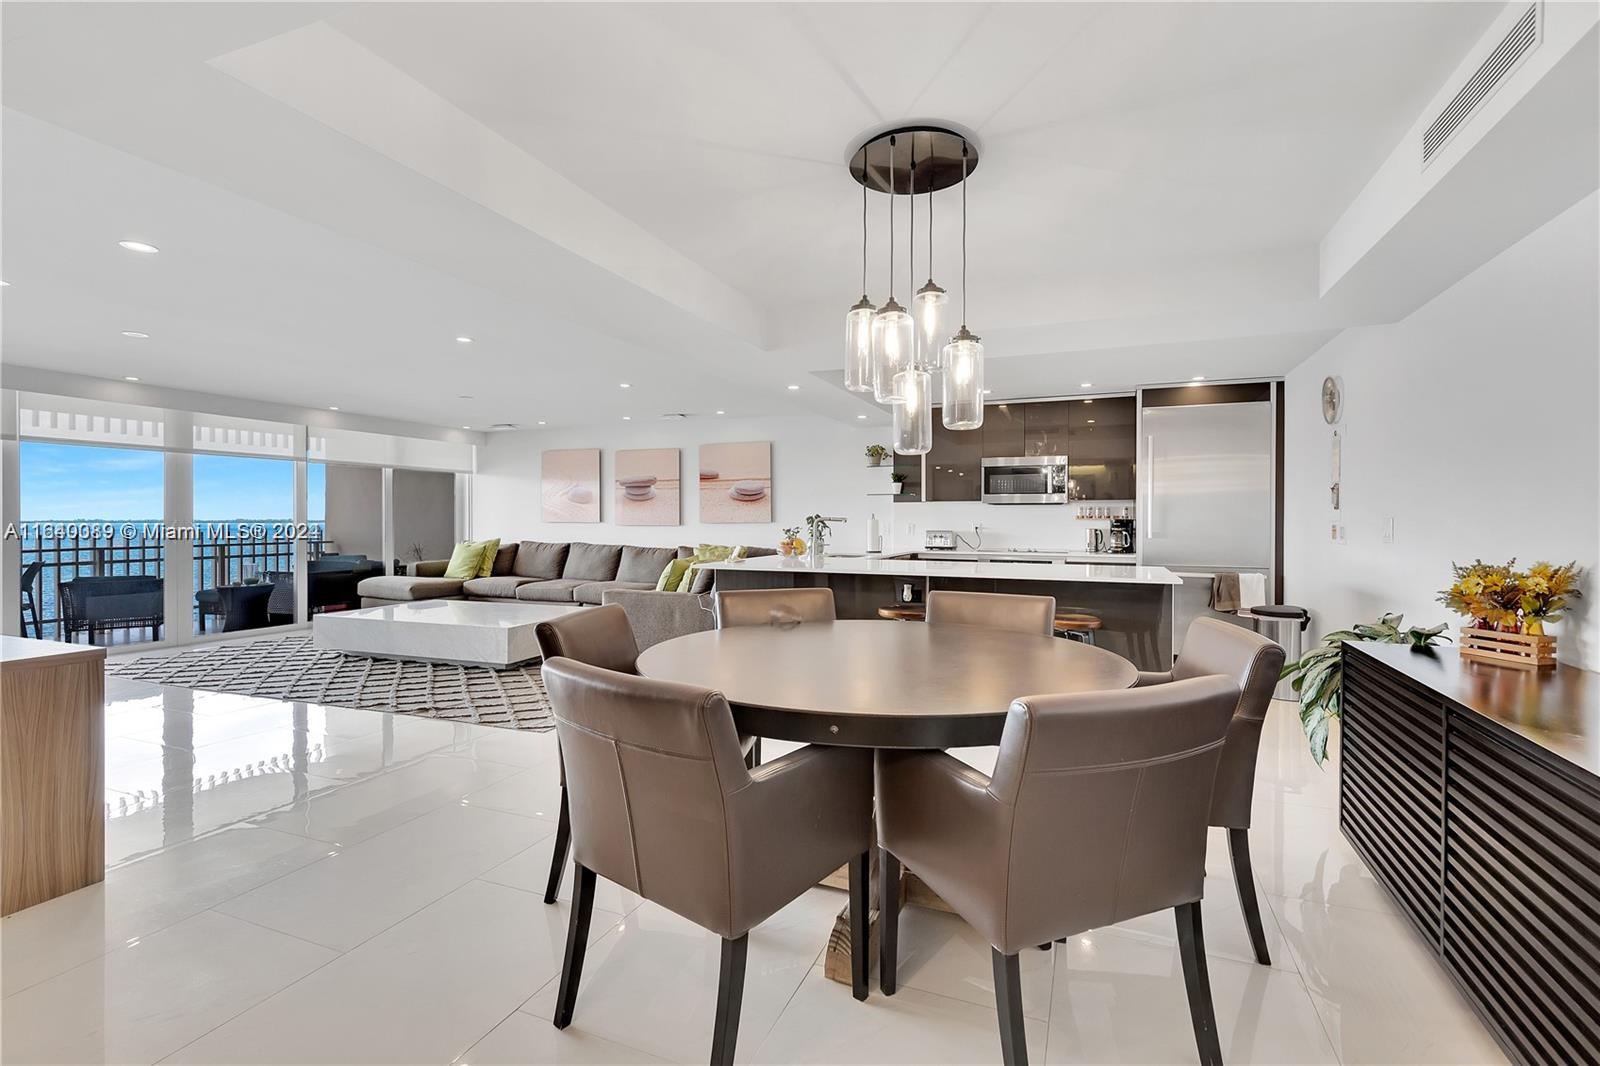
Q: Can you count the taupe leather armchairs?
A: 6